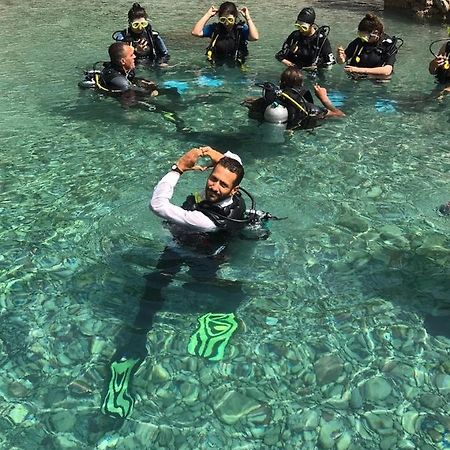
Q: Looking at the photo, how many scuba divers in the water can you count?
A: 8